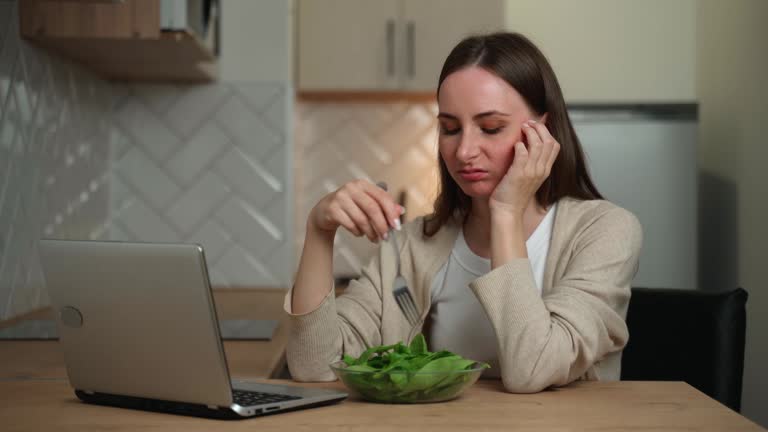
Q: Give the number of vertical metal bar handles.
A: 2